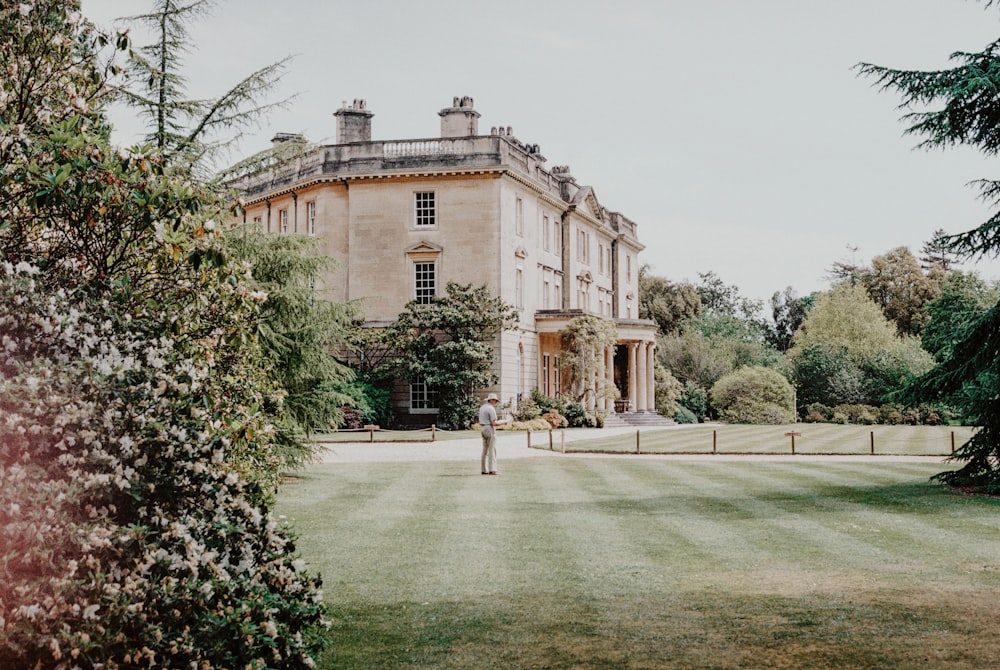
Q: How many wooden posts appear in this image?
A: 10